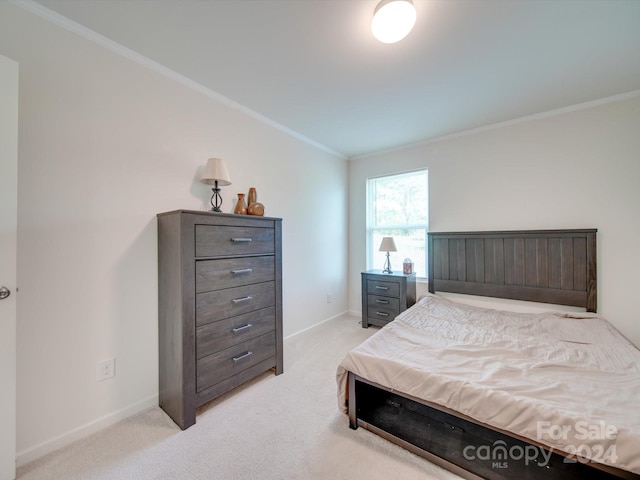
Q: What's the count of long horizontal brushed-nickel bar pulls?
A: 8